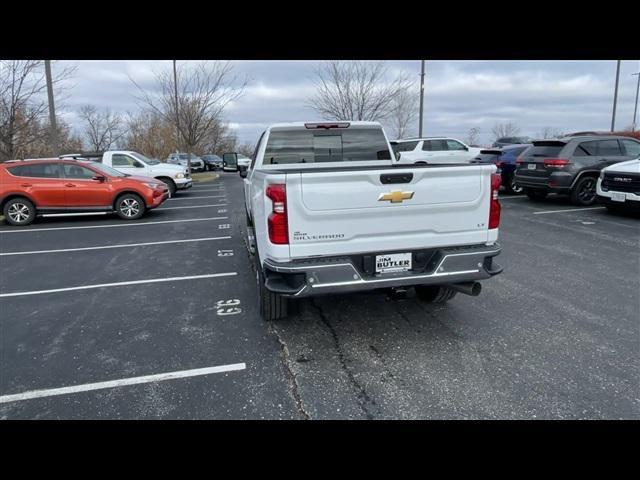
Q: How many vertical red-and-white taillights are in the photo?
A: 2